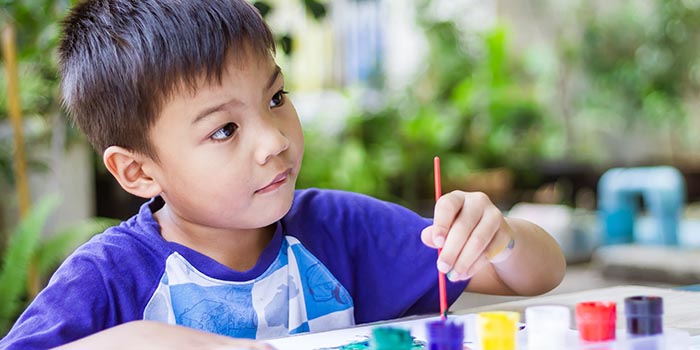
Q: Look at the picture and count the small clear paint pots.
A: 6